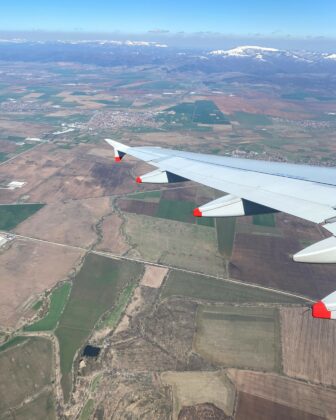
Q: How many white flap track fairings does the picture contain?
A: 4